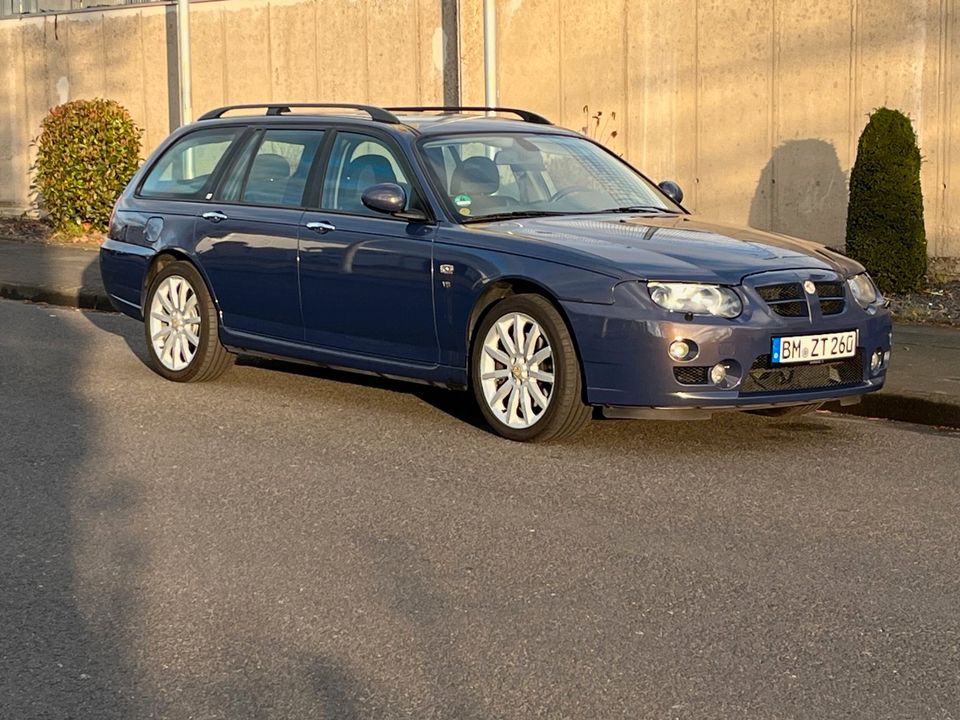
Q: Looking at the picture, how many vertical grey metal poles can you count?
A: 2